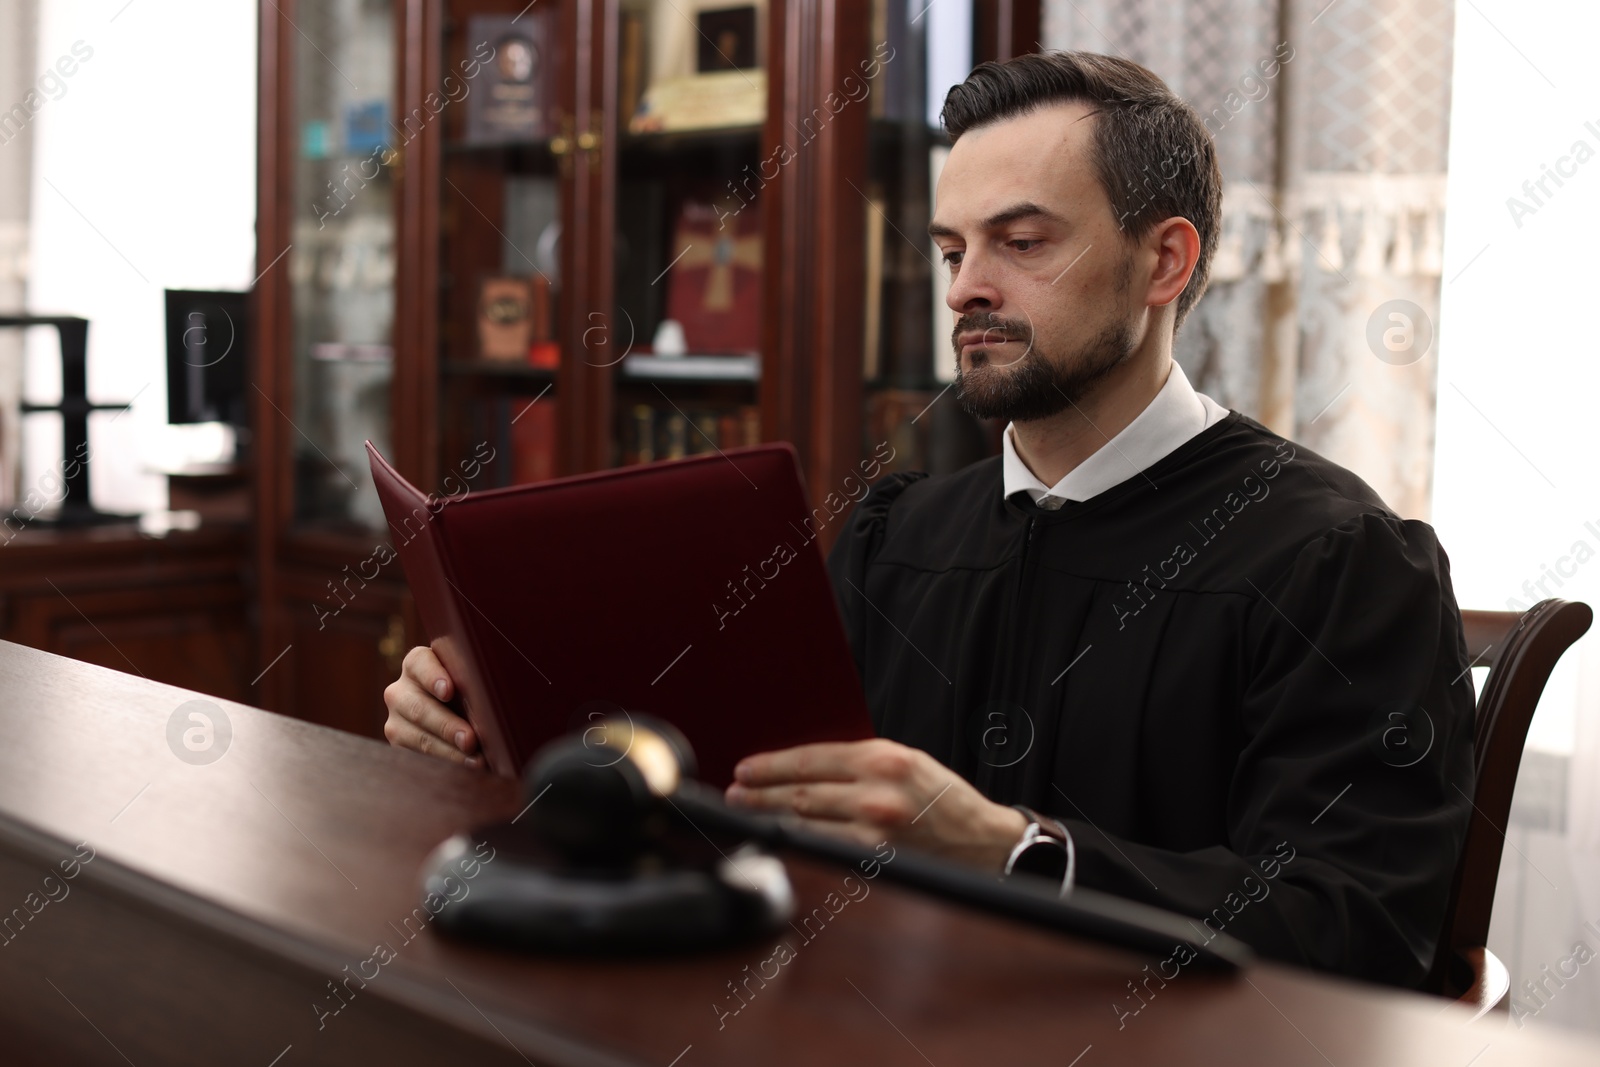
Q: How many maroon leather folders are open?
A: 1